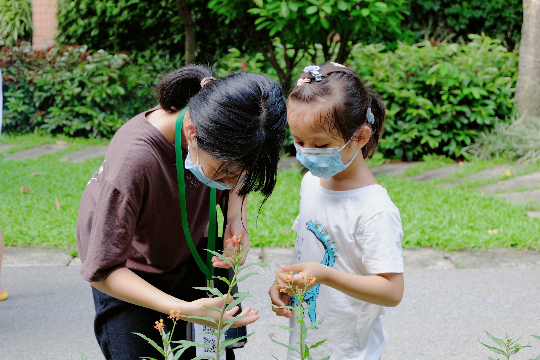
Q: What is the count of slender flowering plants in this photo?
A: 3